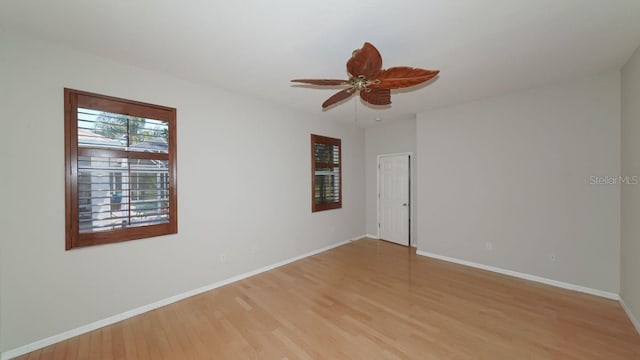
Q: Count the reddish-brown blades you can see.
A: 5